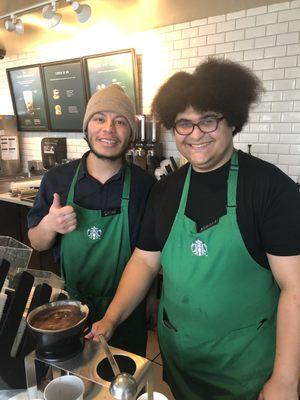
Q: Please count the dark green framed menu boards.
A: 3